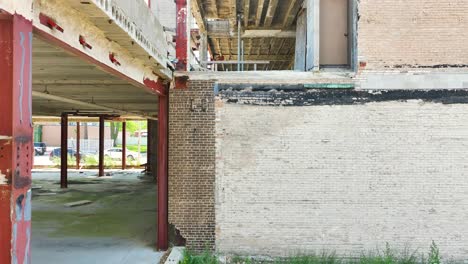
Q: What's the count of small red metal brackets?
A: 3